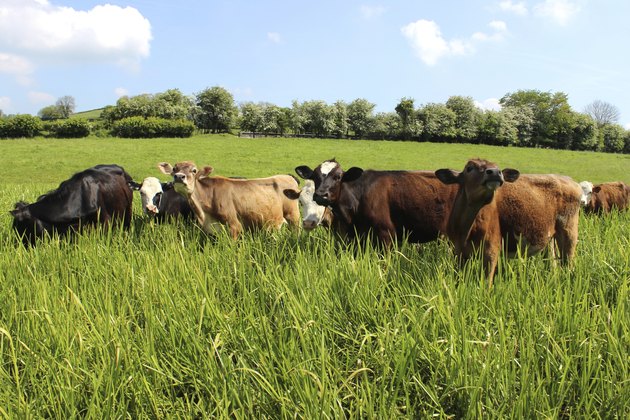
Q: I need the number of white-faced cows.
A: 3